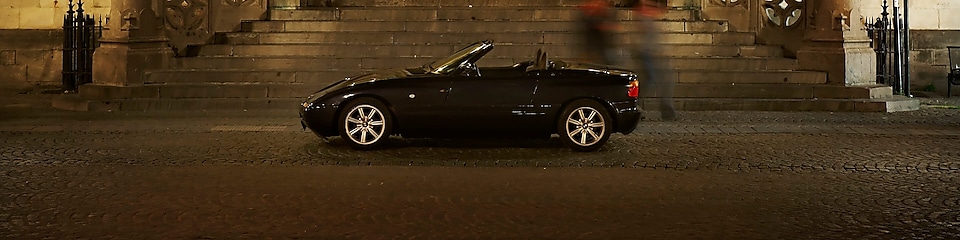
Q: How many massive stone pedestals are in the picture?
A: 2